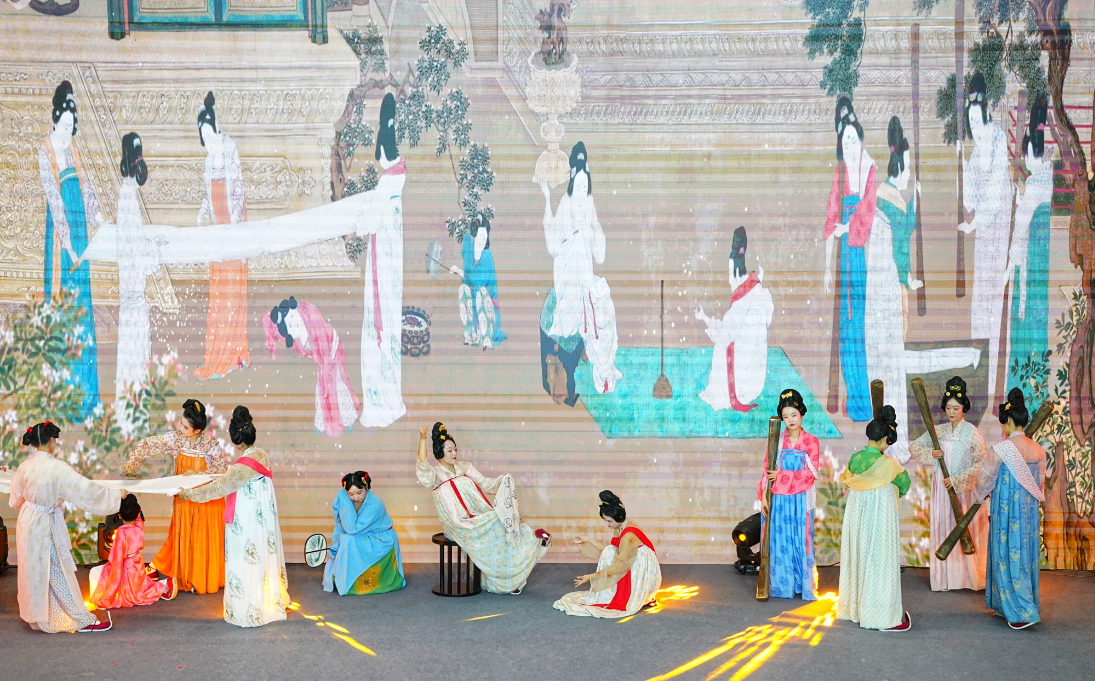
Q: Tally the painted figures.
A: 12